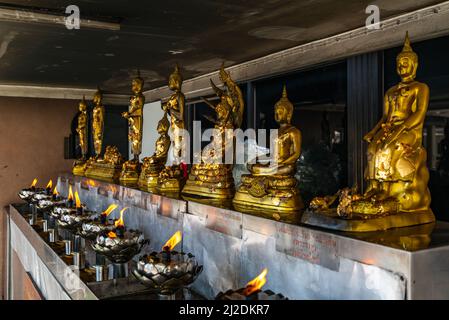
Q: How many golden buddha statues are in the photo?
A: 8